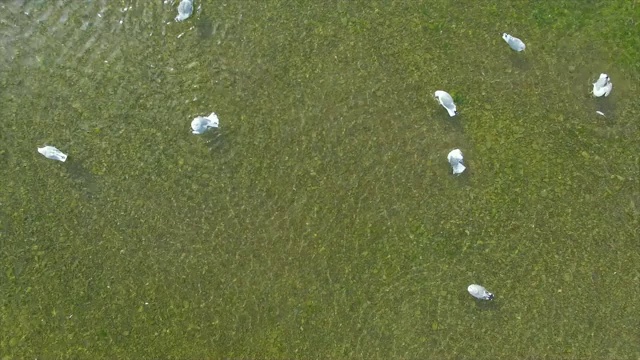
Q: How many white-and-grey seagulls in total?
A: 8